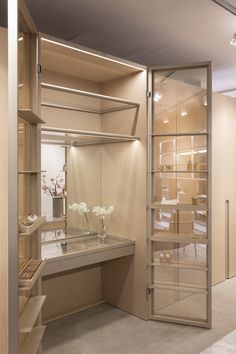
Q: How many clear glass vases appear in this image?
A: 1